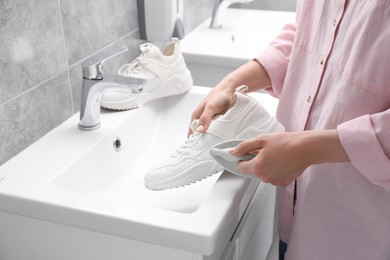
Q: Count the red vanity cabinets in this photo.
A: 0